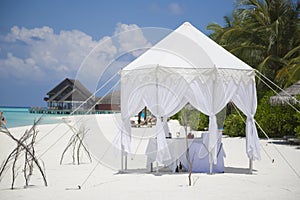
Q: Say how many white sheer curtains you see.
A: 4